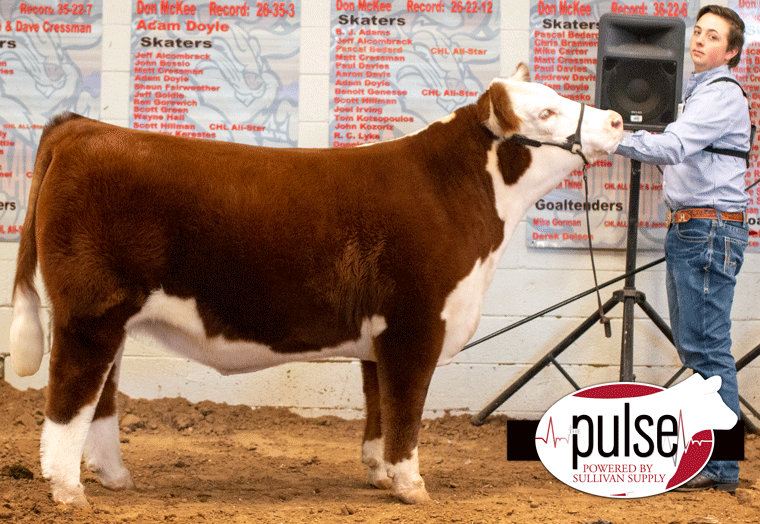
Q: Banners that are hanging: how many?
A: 5